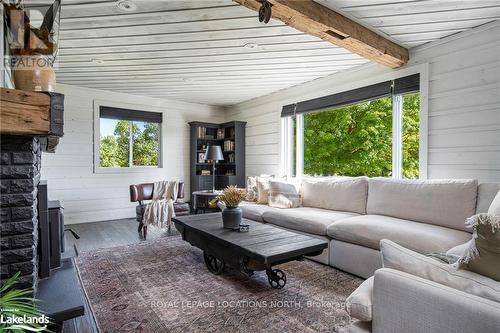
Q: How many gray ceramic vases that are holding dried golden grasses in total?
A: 1